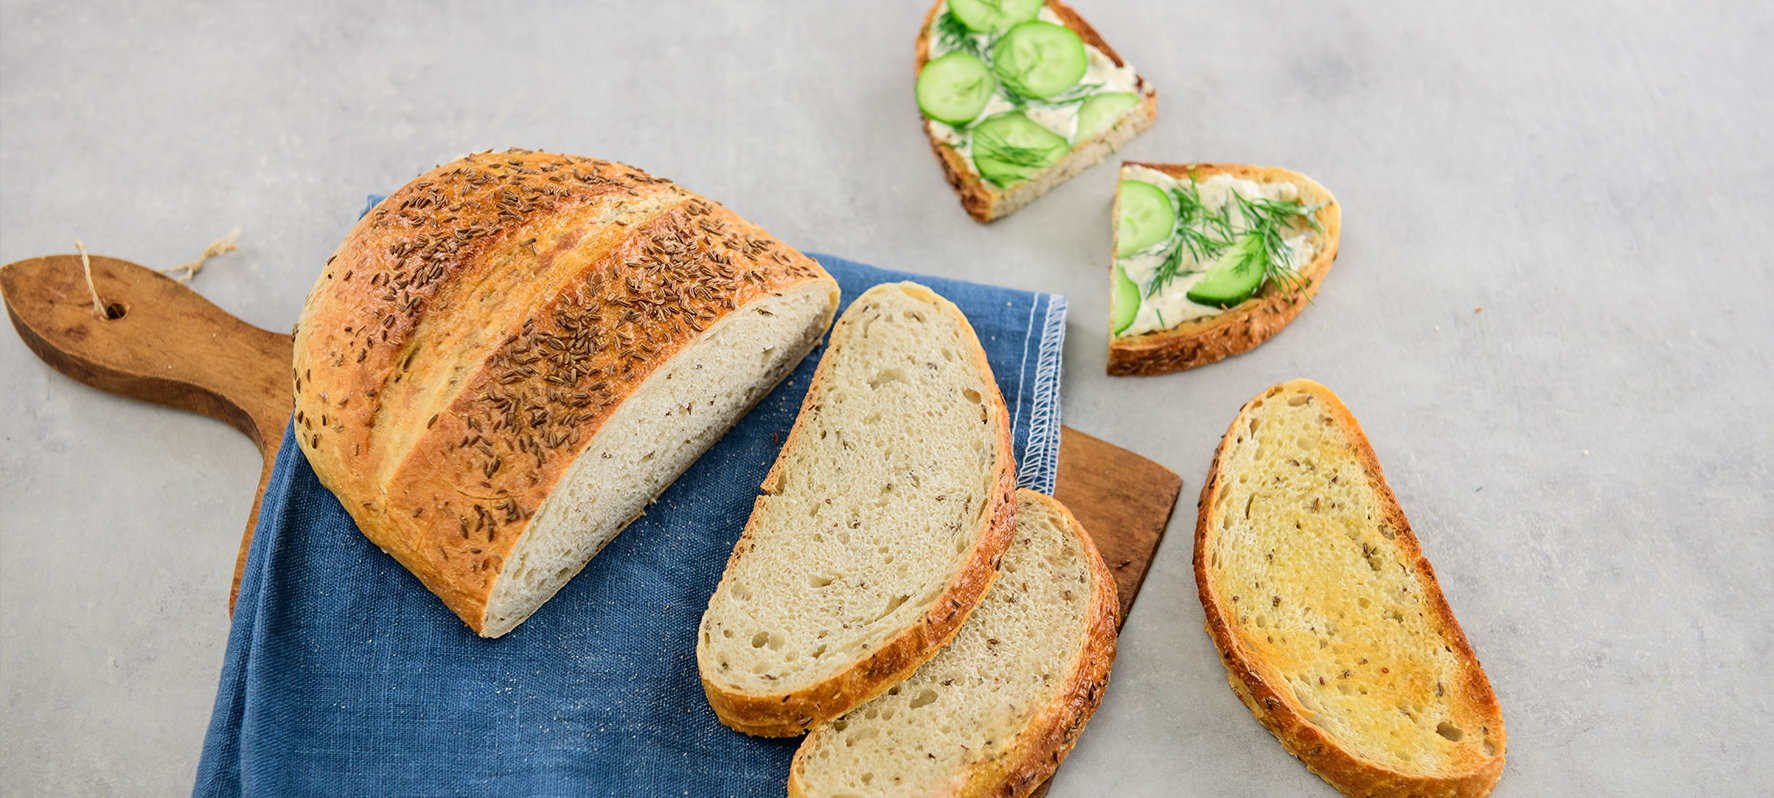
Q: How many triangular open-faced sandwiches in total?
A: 2